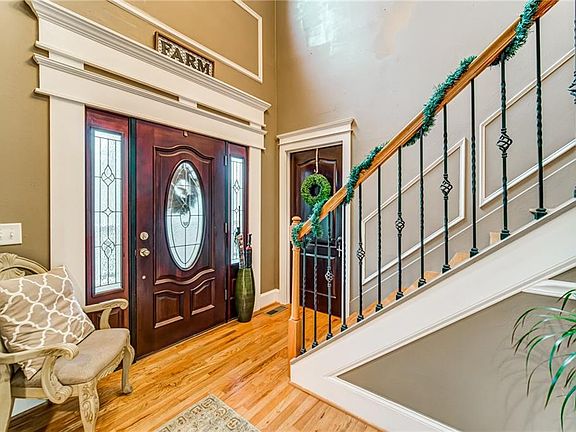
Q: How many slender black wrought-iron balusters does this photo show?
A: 13